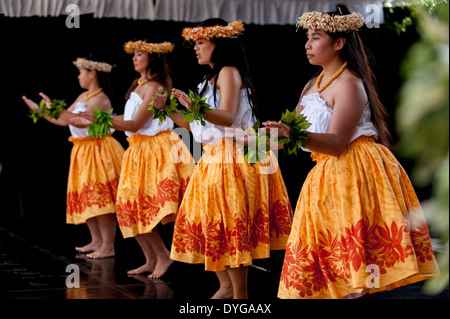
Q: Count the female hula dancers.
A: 4